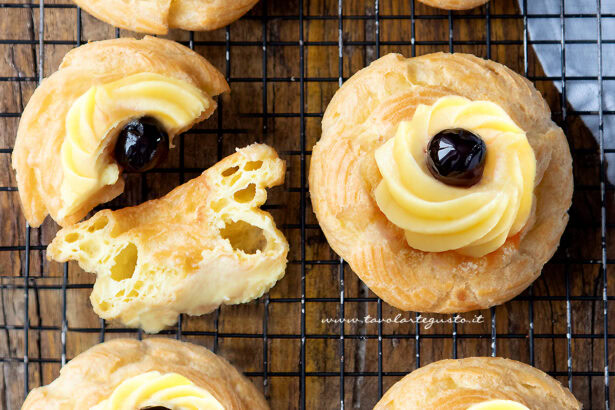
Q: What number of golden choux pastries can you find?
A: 6